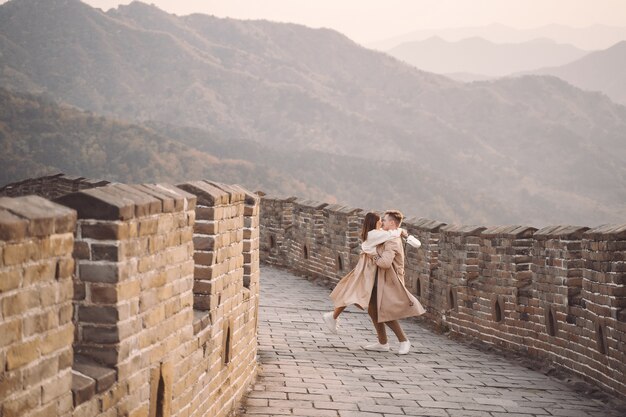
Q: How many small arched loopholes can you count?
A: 10